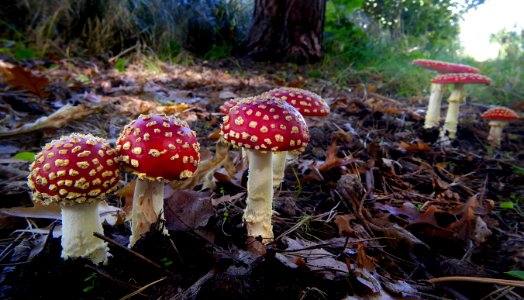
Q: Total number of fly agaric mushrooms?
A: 8